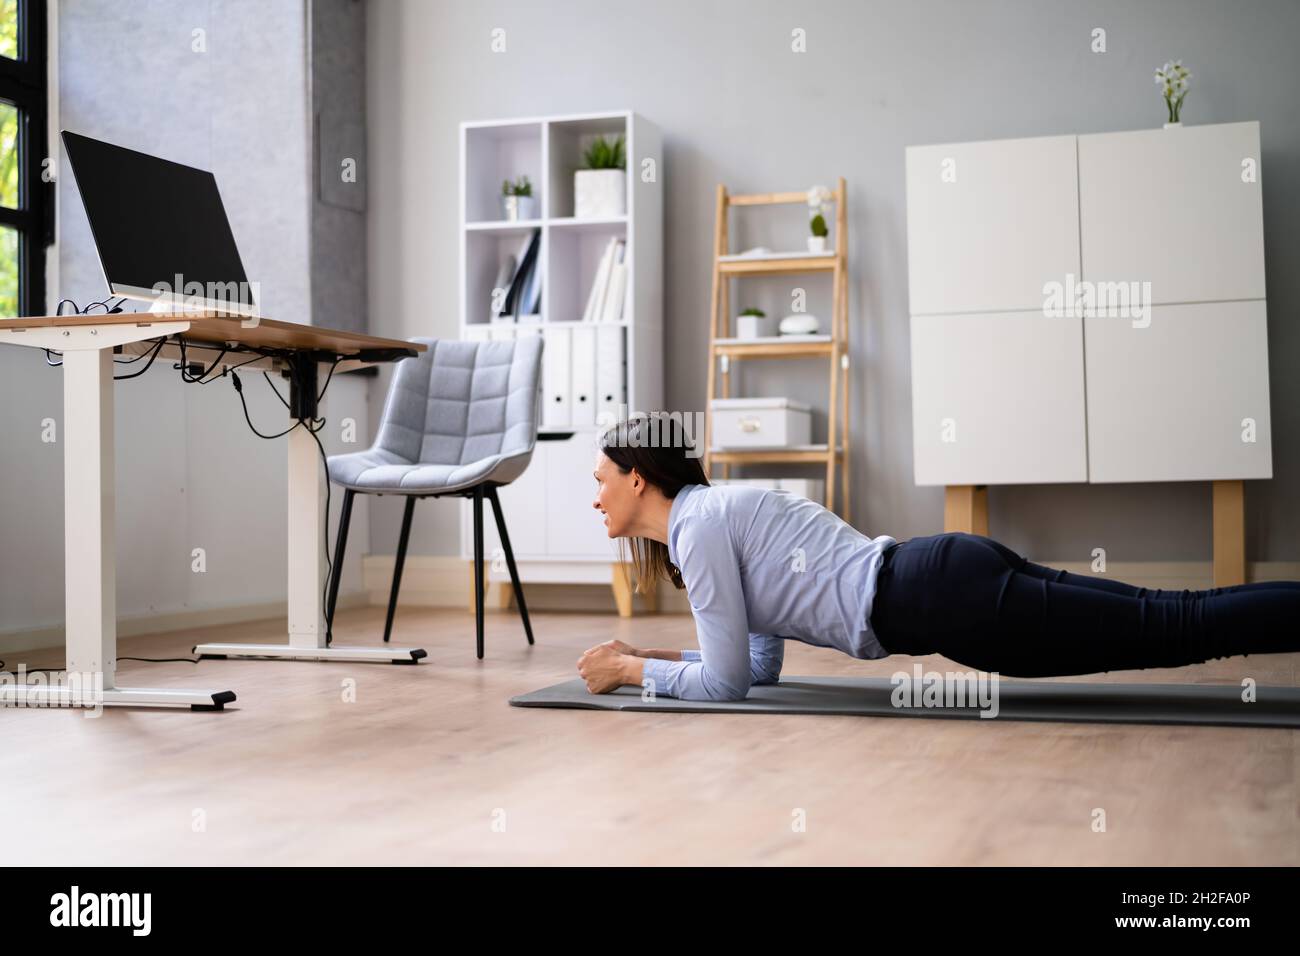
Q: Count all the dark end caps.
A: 3